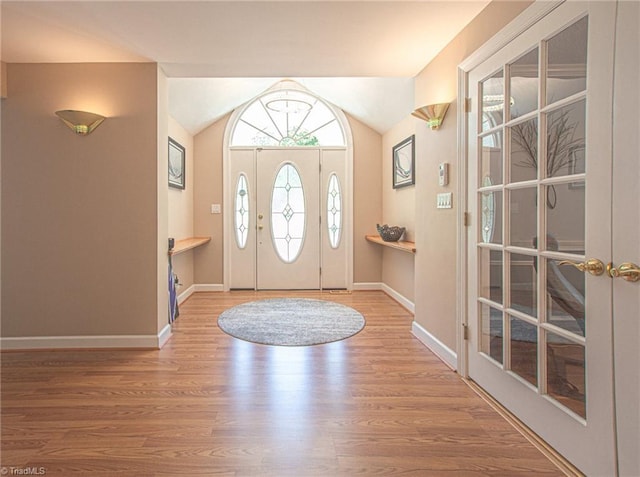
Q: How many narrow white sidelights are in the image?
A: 2